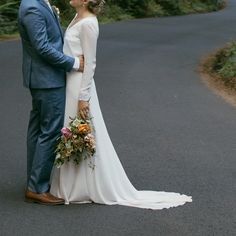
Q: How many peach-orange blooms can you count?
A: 1